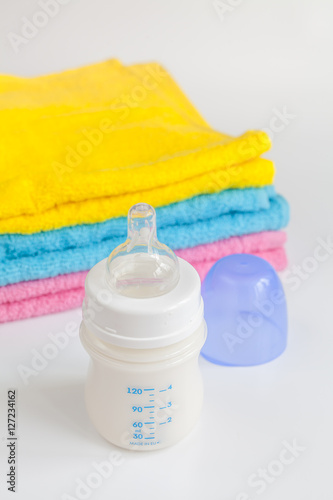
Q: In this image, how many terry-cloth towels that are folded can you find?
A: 3